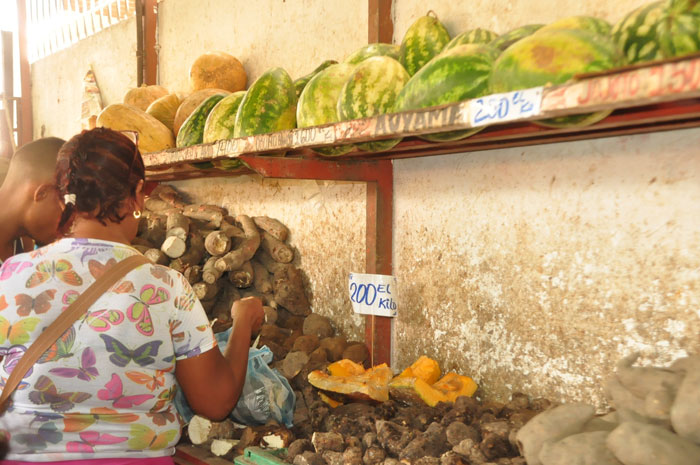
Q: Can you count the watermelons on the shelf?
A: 14